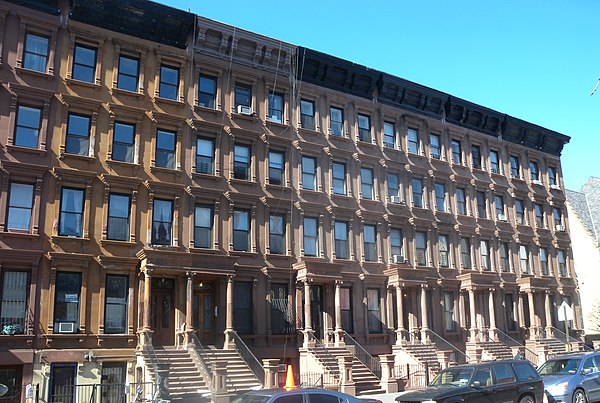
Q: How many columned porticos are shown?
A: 5